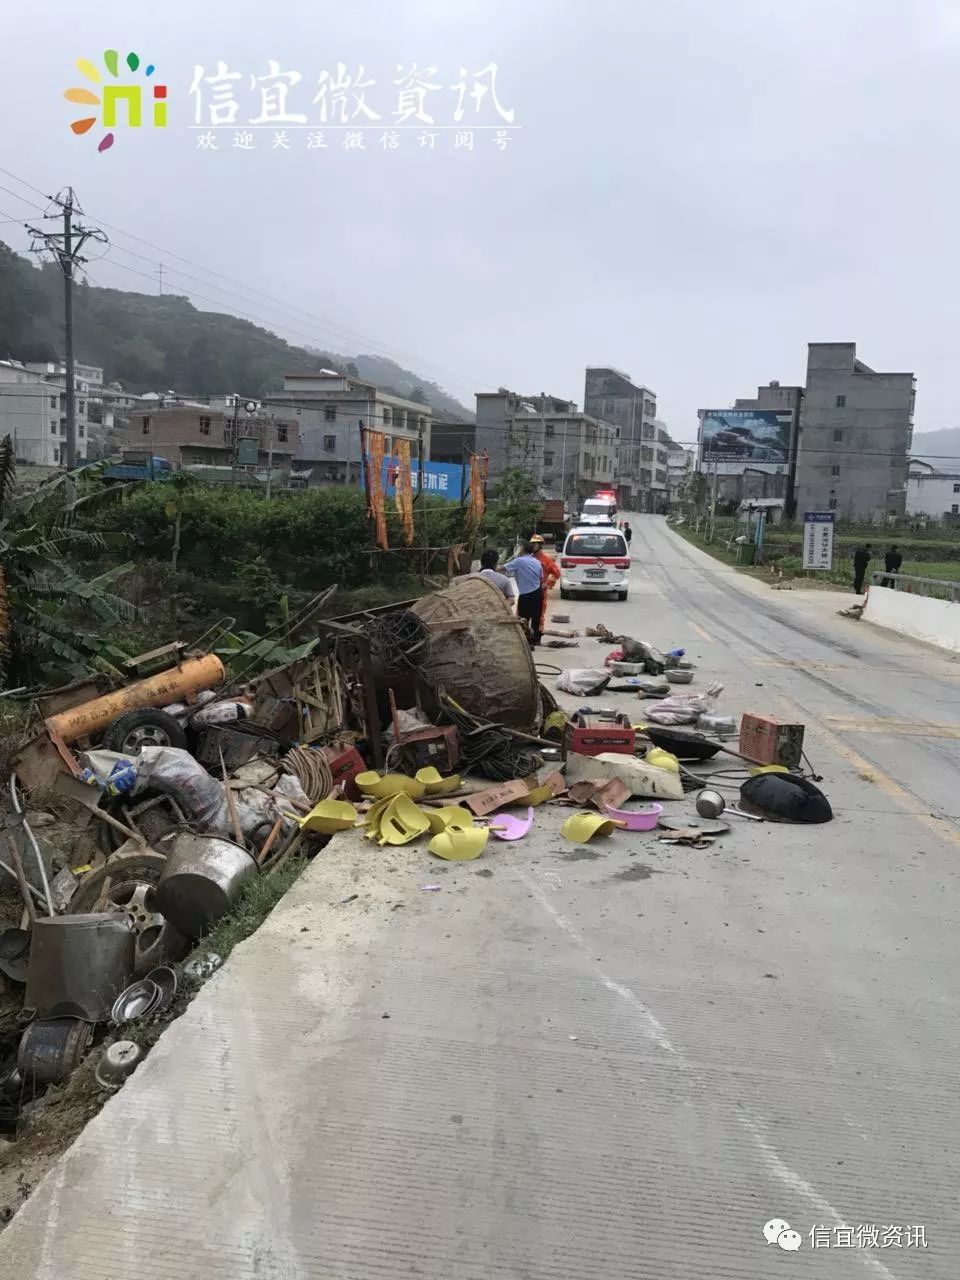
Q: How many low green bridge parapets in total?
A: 0